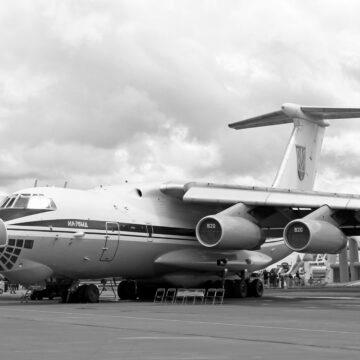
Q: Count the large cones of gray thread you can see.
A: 0